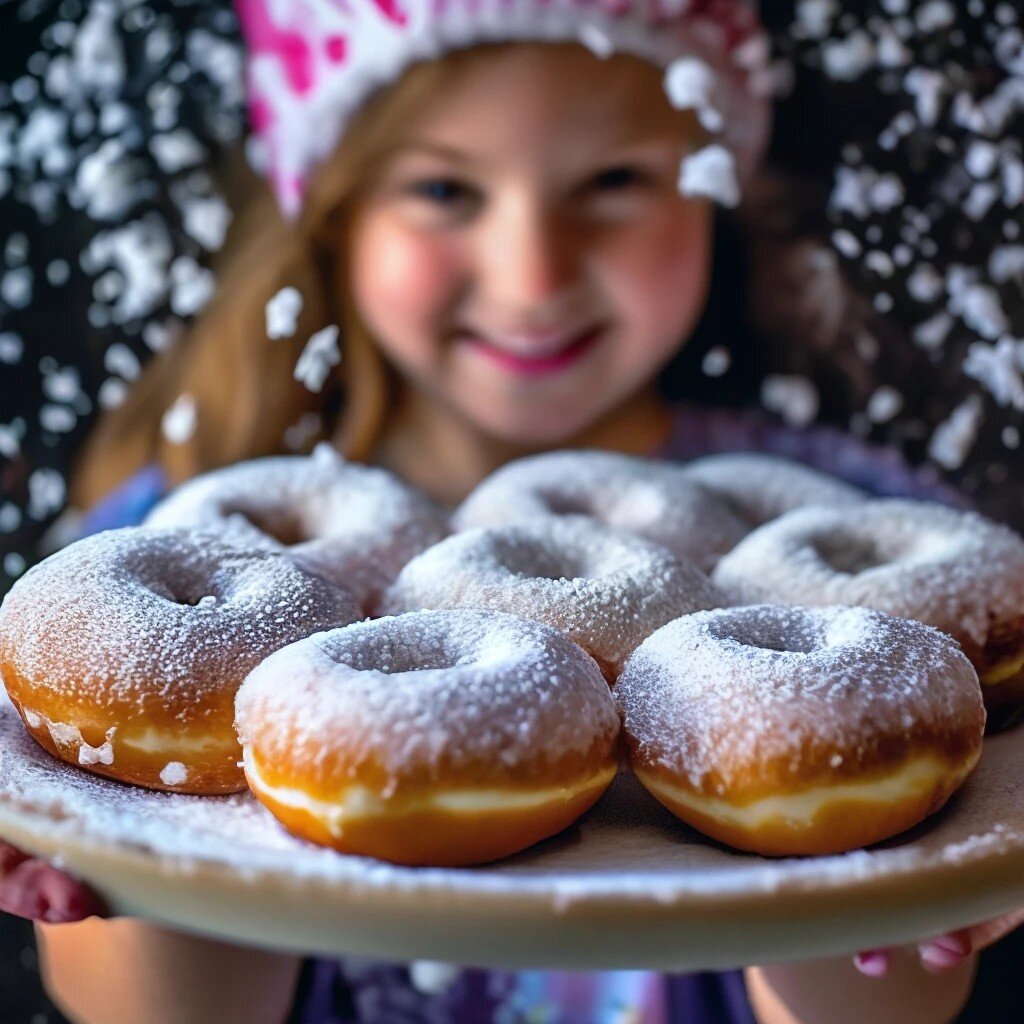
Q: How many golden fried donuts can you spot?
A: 8